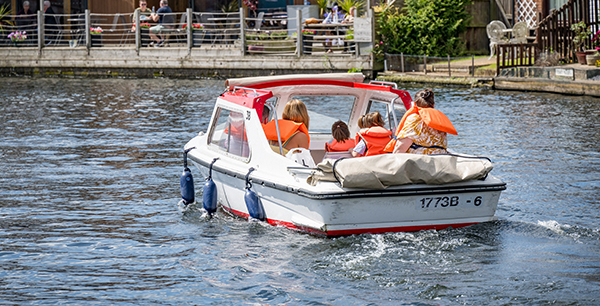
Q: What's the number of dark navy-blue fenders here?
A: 3